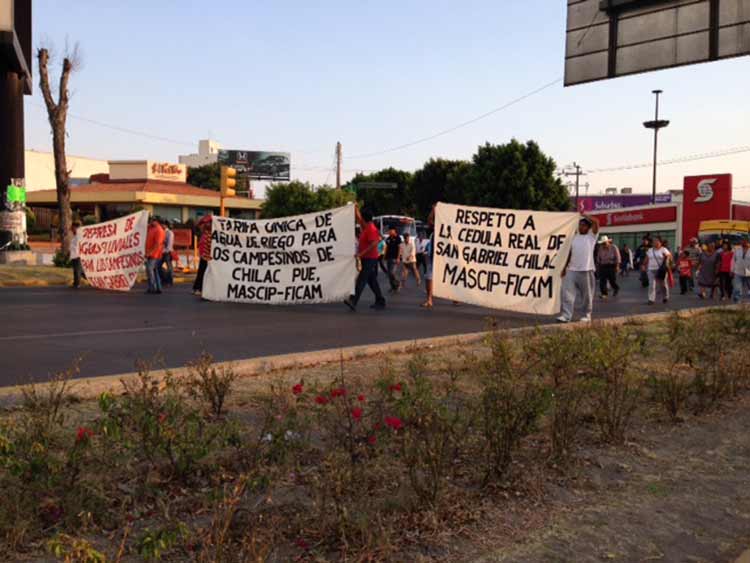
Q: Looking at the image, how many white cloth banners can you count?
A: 3